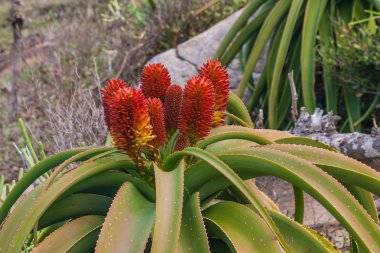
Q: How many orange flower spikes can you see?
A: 7